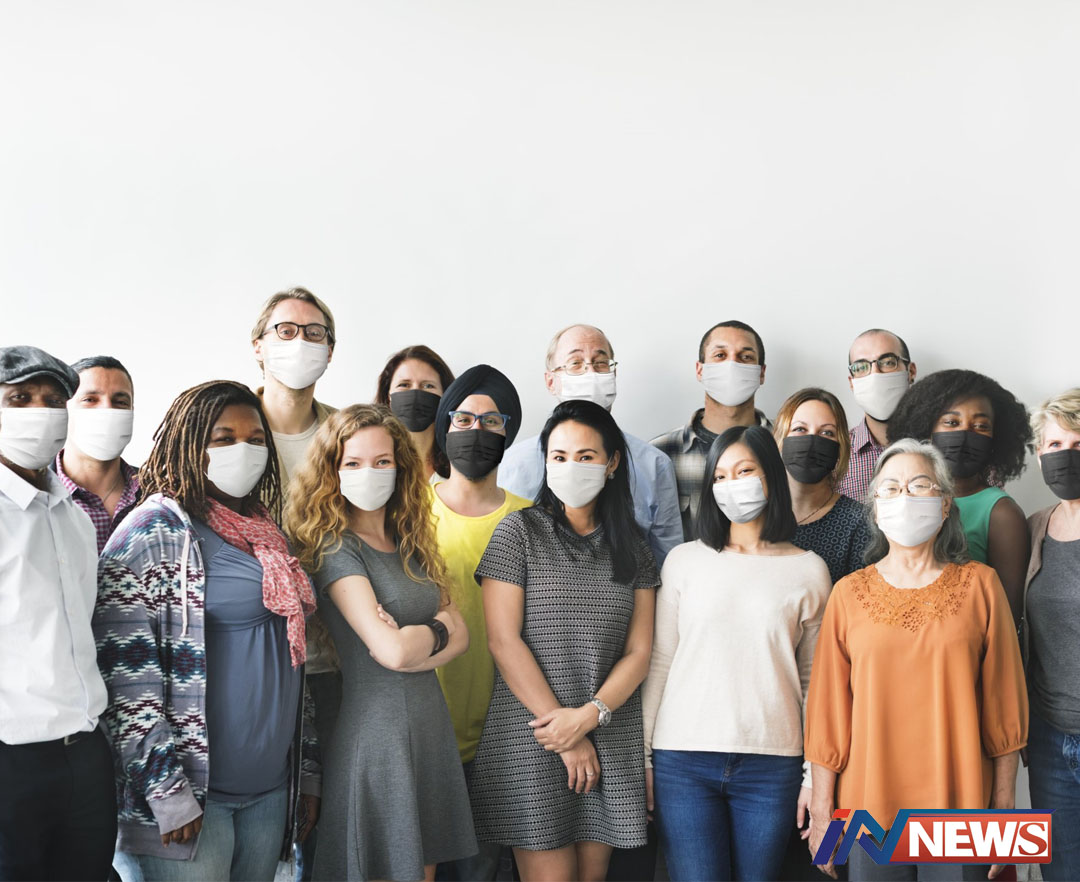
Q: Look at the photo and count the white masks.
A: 11